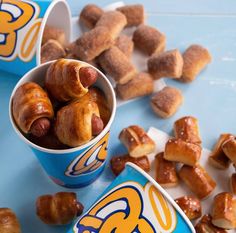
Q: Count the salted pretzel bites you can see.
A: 12